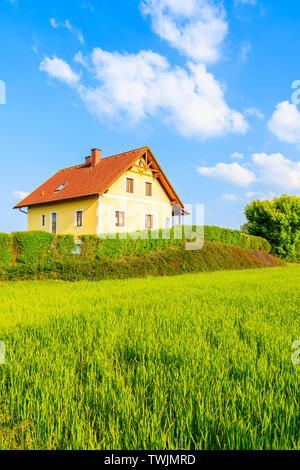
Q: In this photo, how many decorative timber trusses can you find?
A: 1